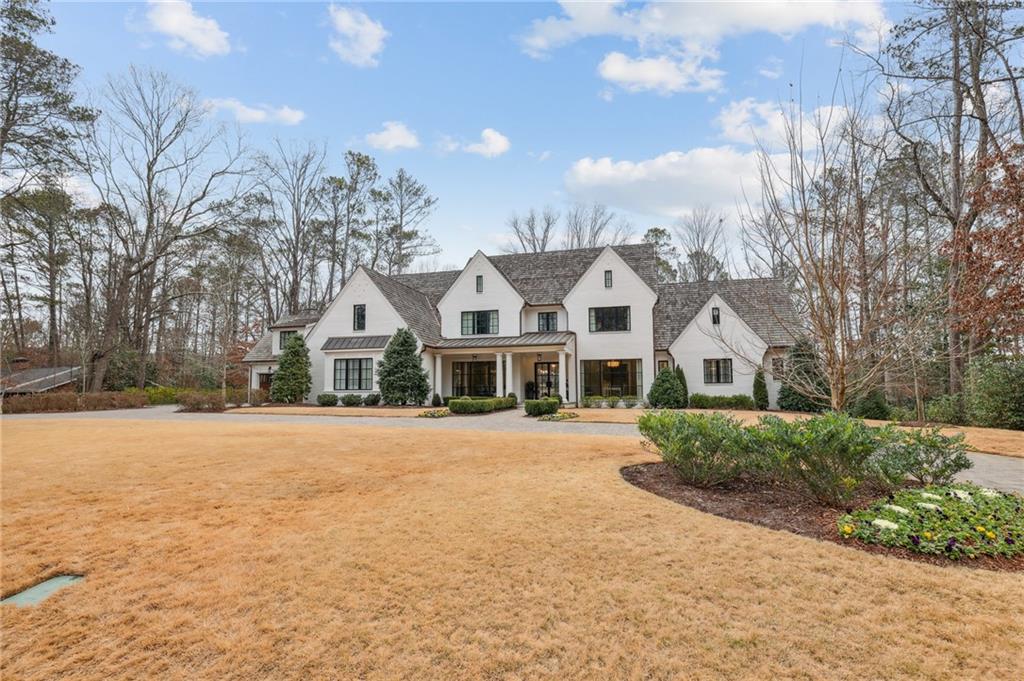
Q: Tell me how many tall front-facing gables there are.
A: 4